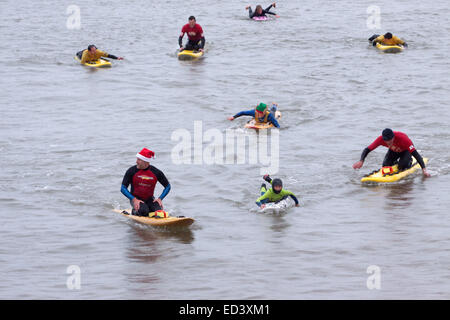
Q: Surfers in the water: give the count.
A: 8